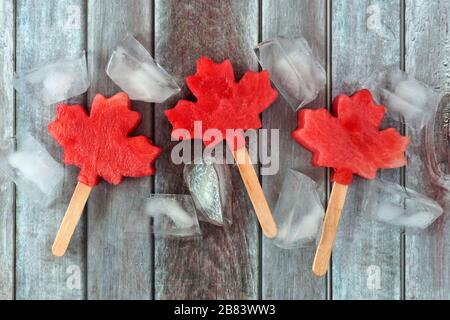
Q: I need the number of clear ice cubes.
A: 9